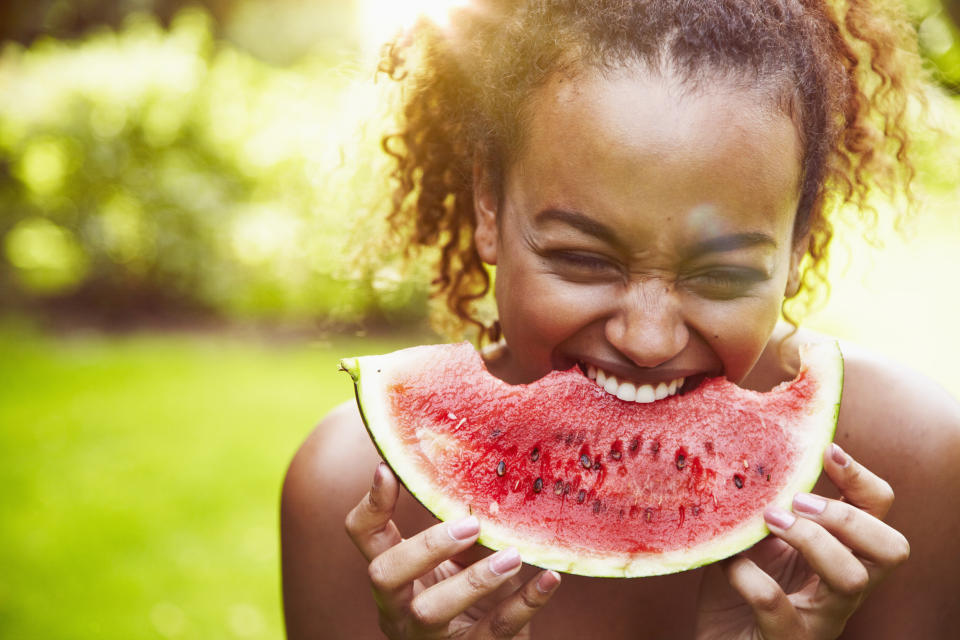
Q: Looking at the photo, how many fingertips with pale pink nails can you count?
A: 7